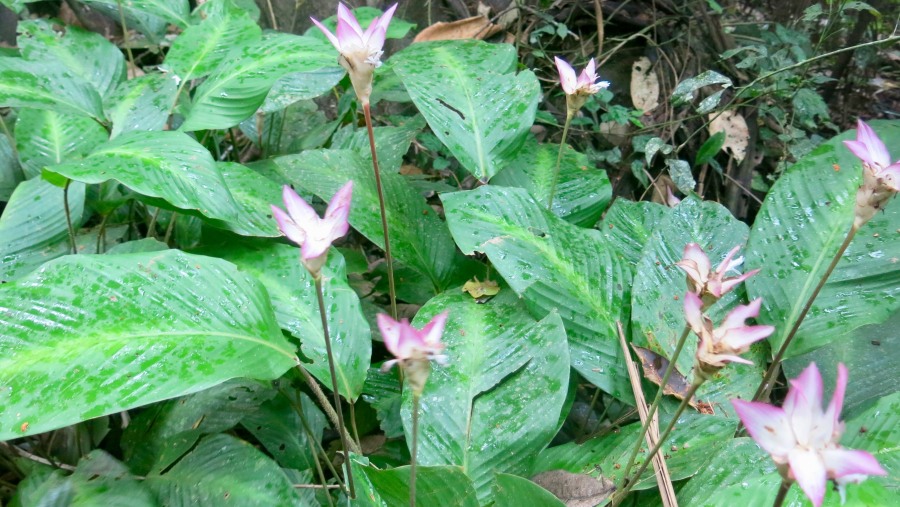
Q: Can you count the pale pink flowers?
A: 8